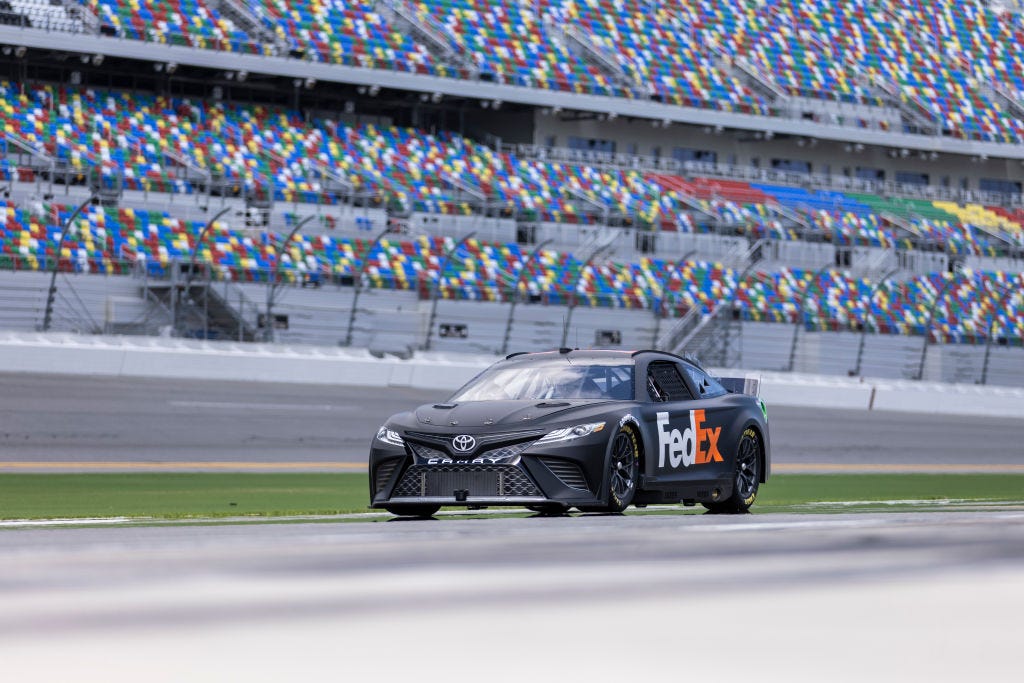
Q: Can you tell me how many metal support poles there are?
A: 13